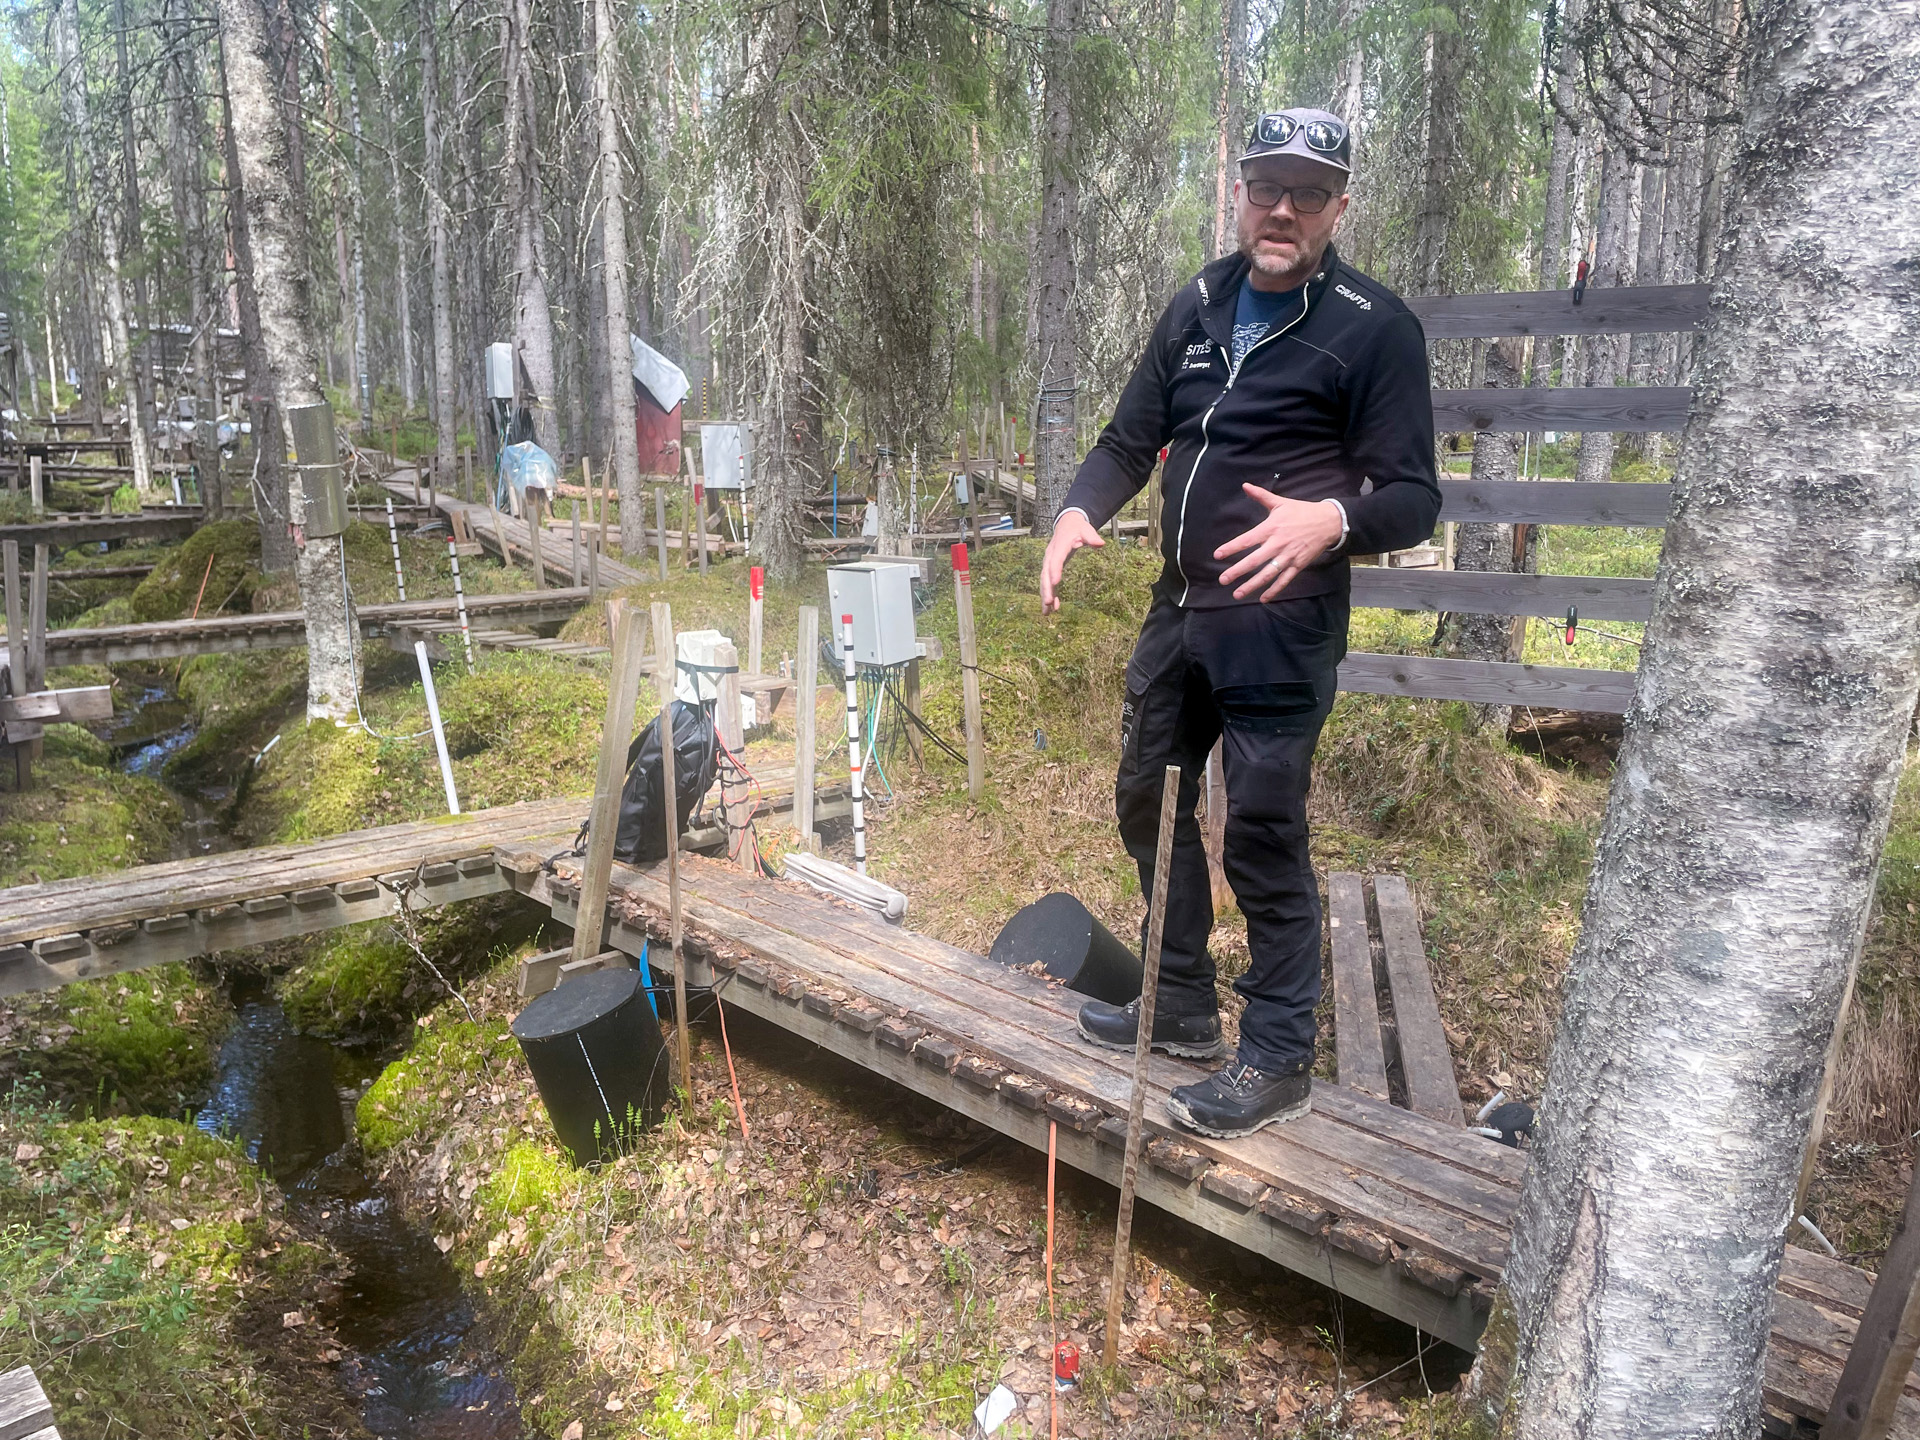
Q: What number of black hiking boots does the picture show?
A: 2